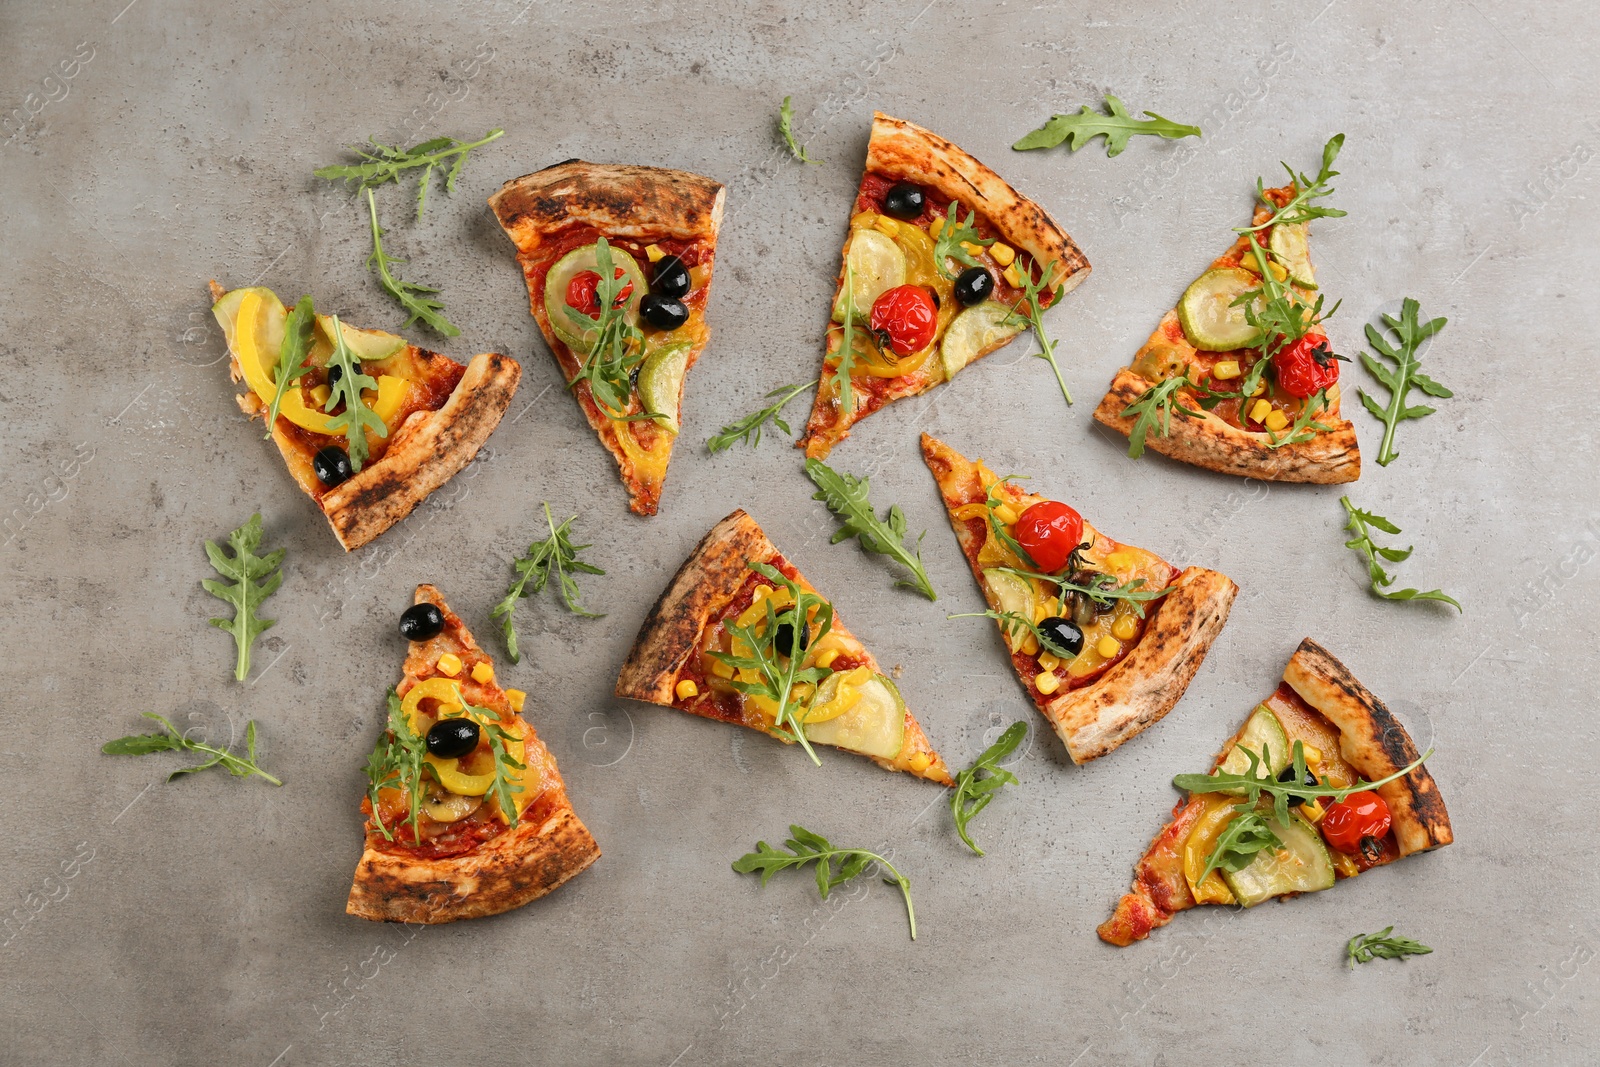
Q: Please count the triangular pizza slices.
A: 8